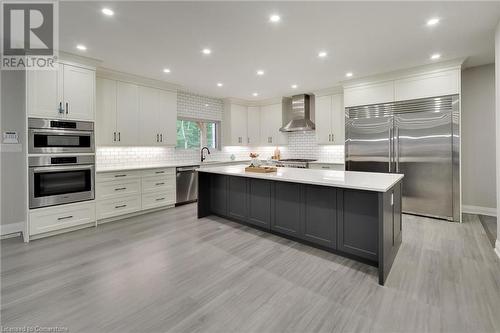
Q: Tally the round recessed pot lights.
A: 13